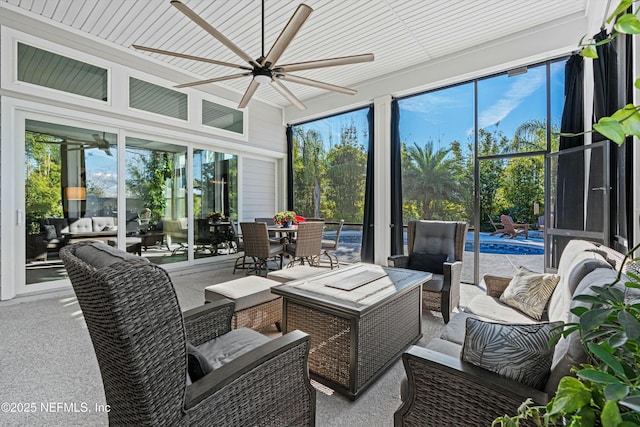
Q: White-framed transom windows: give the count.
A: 3